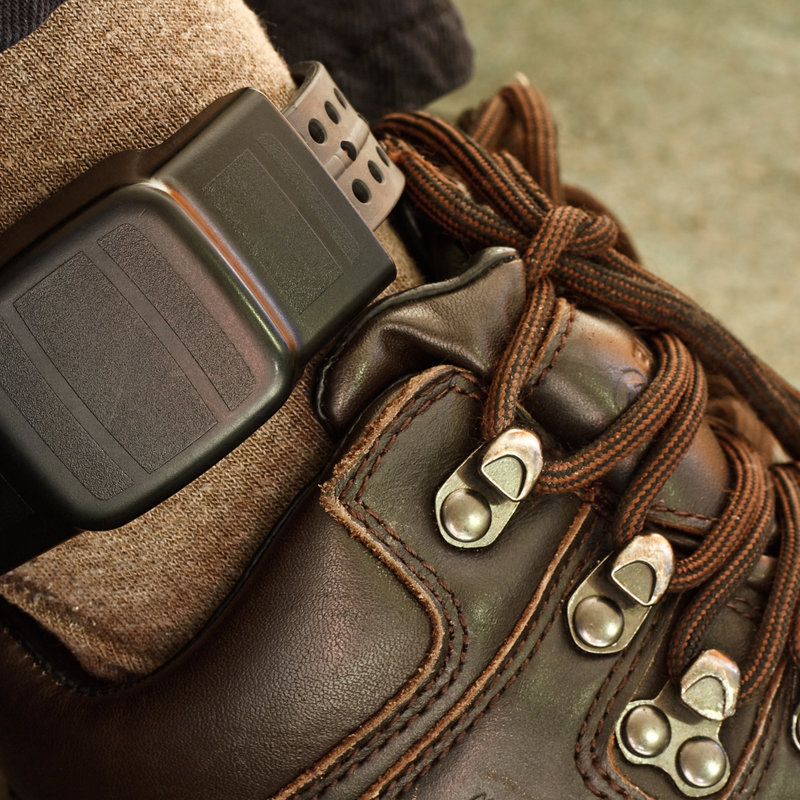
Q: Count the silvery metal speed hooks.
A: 3